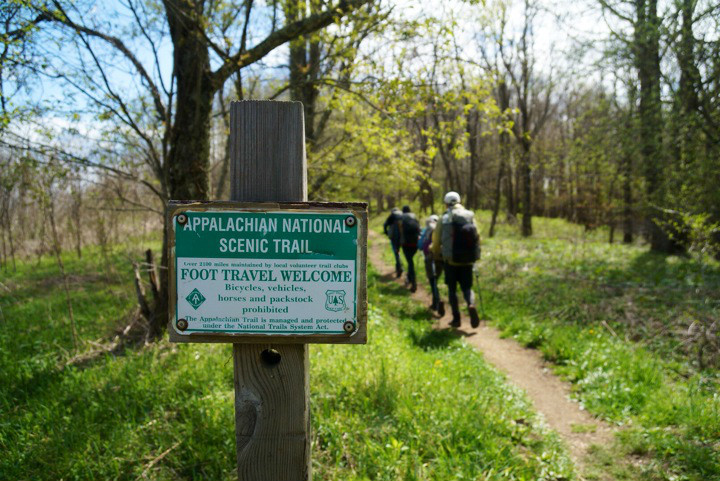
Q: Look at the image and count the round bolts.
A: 4